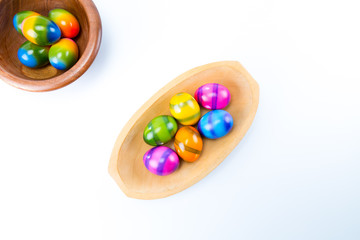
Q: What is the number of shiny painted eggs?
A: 11